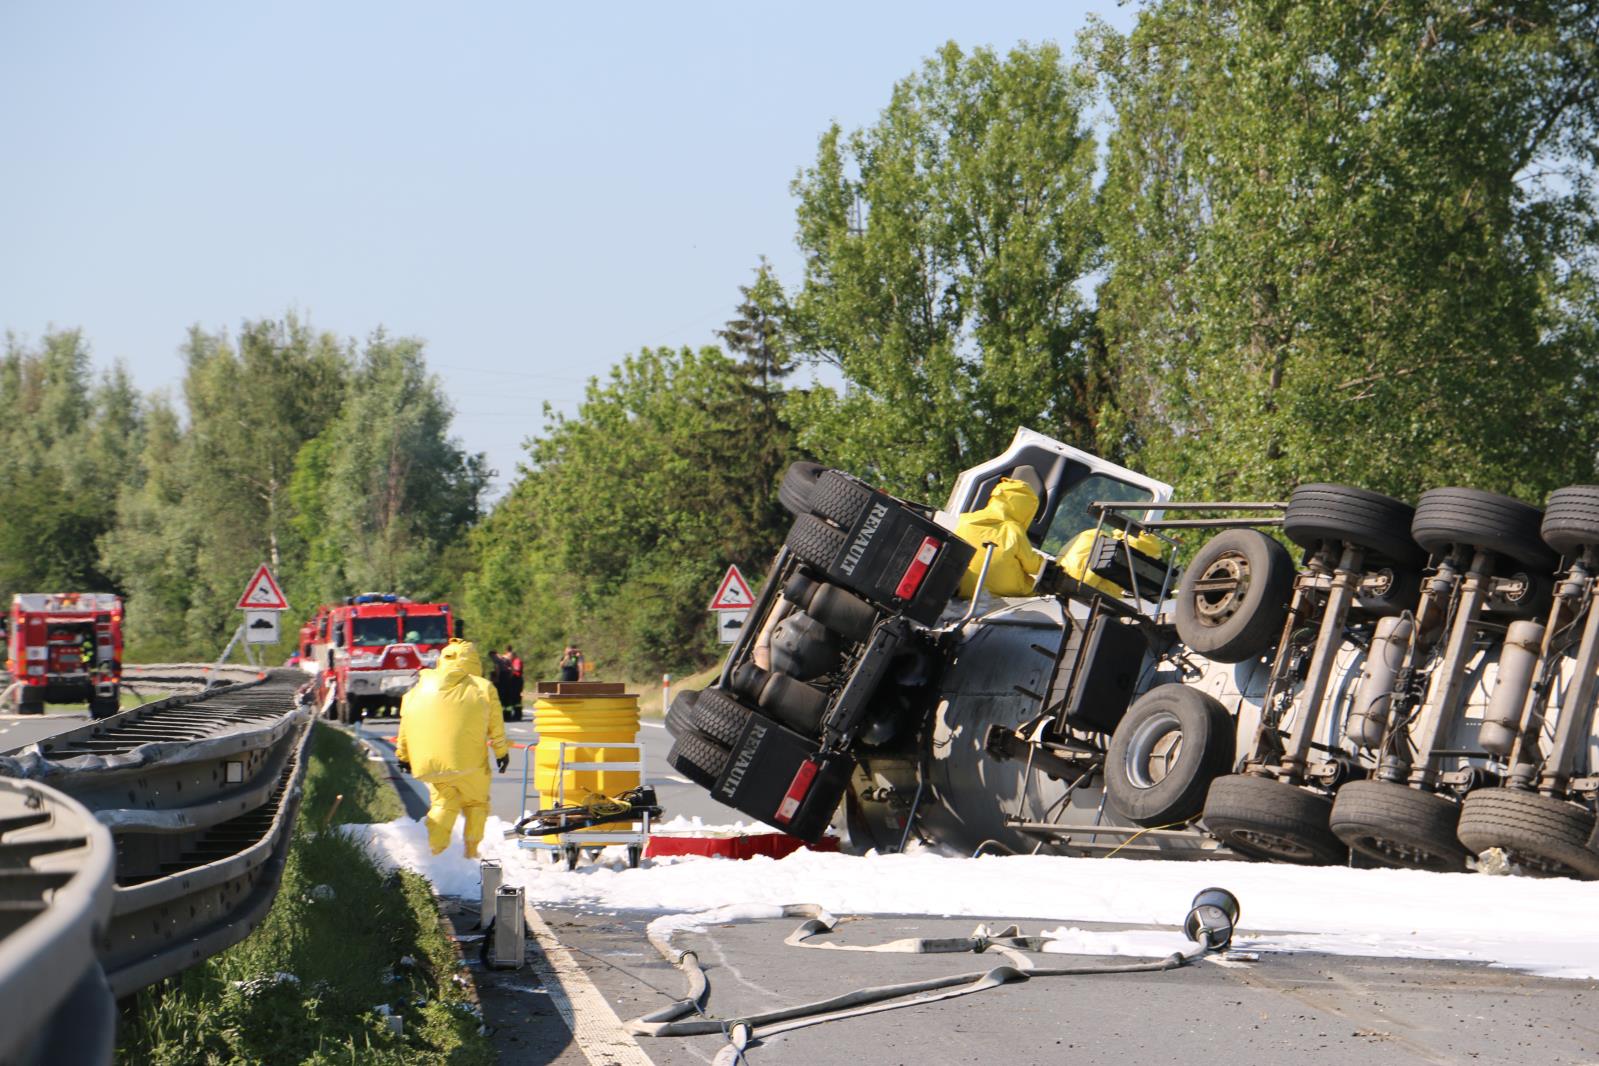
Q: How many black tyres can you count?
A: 14